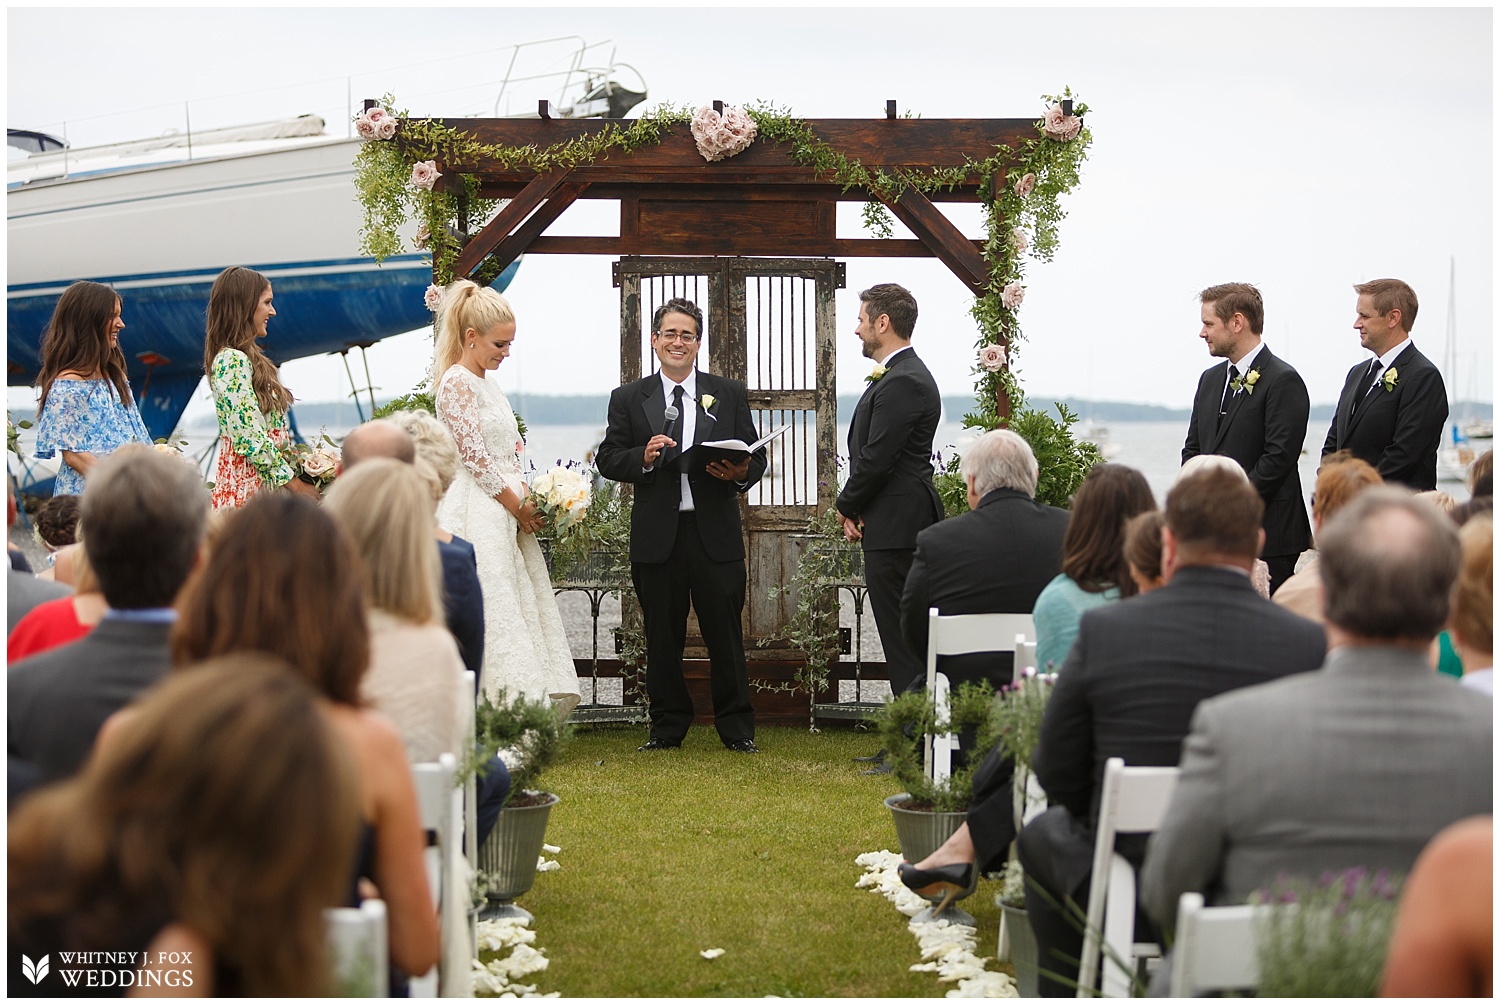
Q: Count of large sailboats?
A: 1